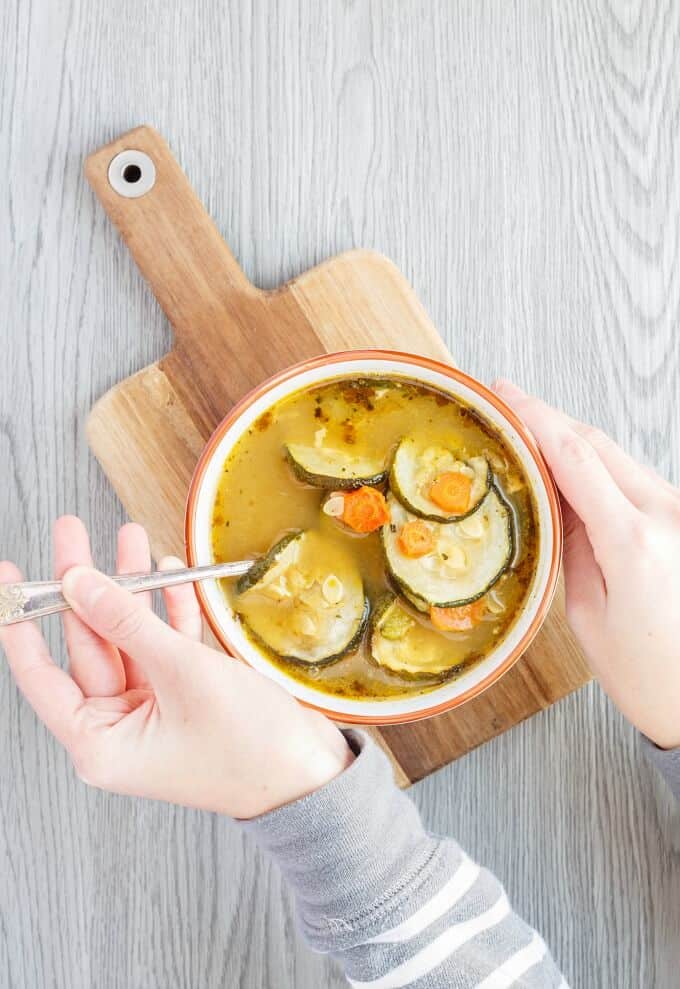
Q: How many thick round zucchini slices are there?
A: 5